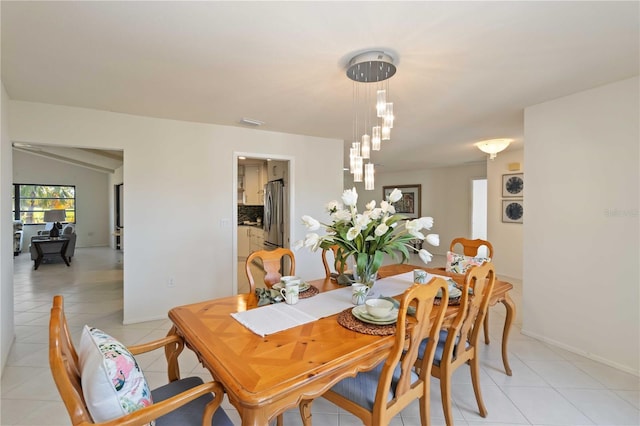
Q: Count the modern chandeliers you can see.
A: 1